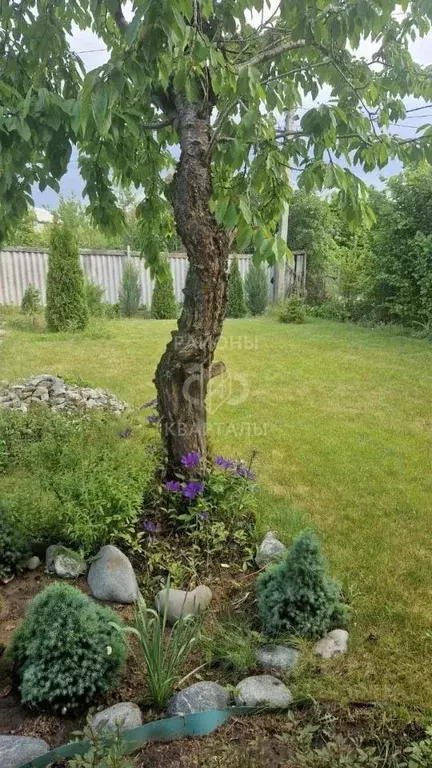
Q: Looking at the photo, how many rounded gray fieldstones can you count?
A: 11